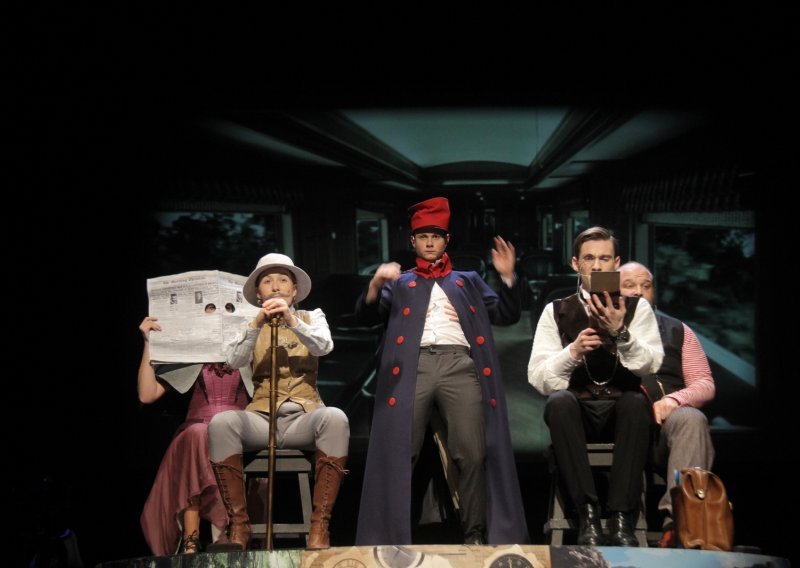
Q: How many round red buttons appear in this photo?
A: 10